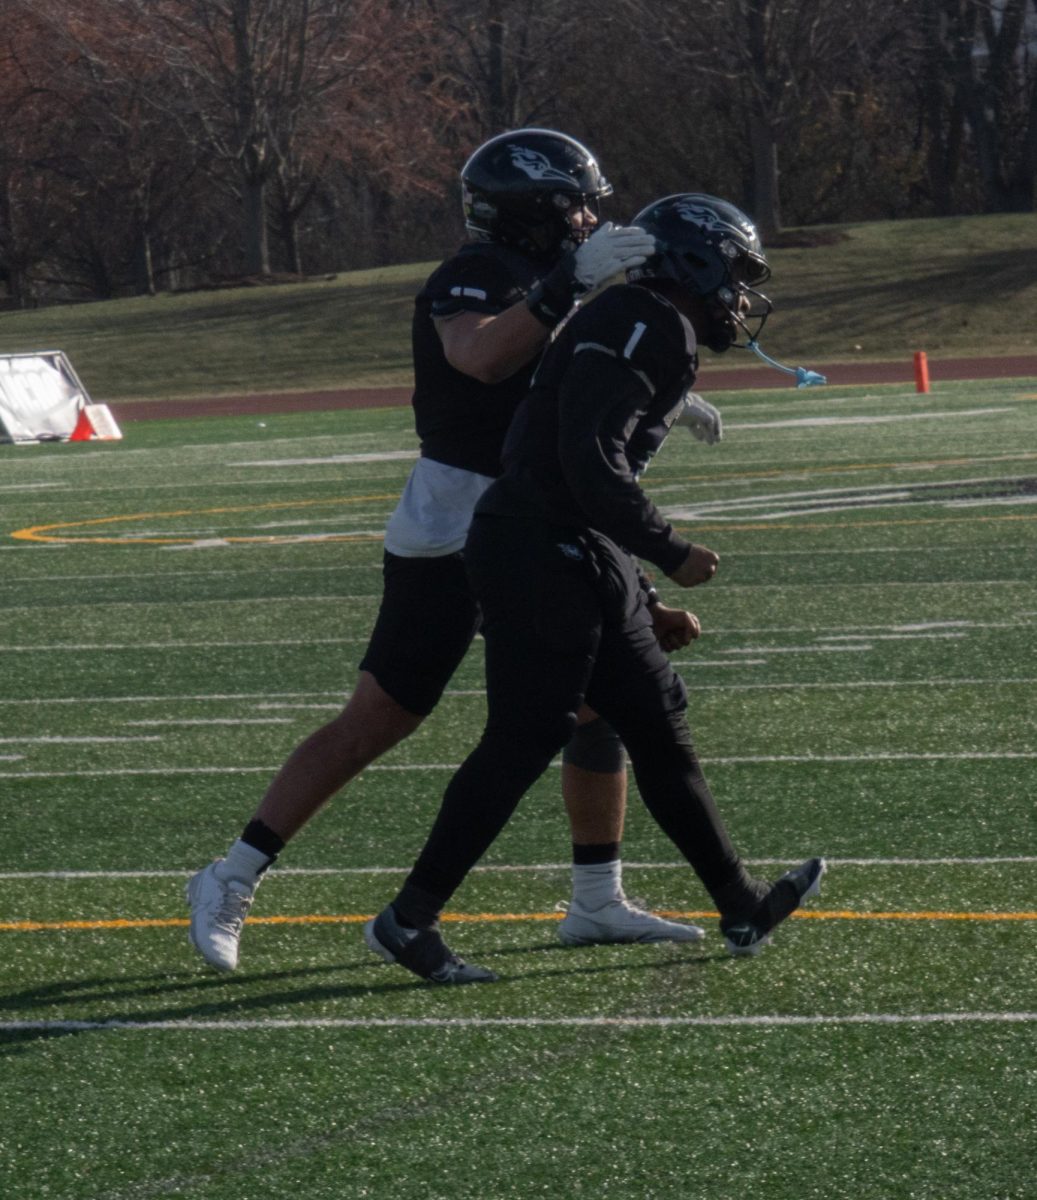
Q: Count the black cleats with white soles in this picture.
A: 2